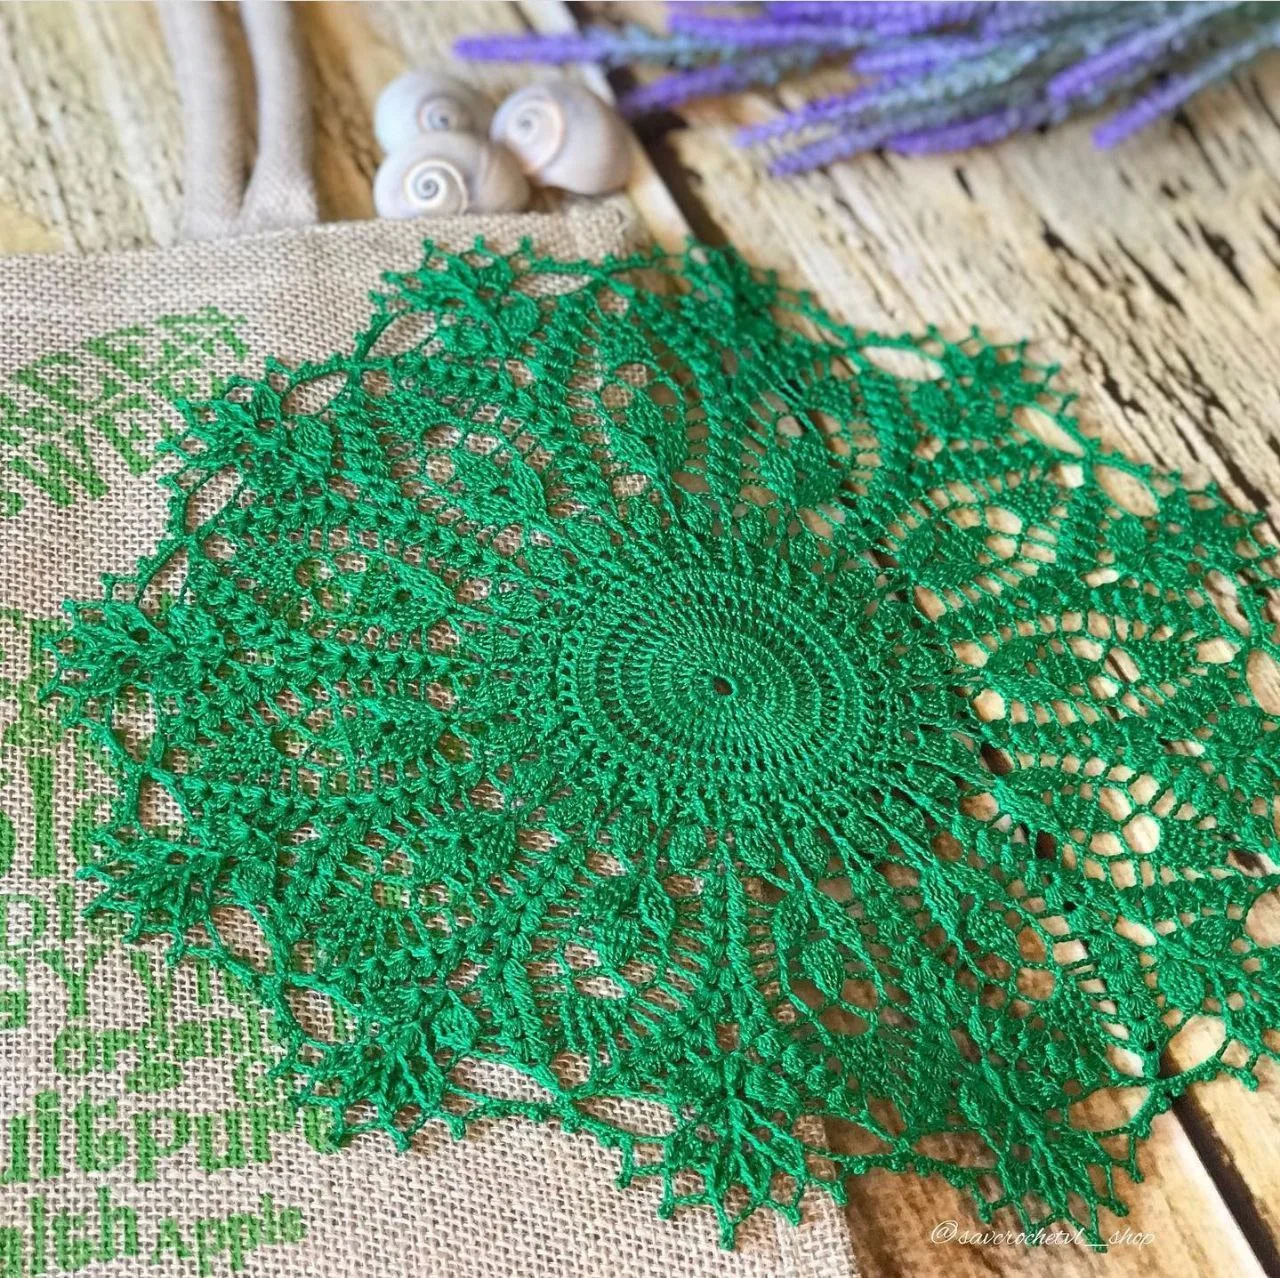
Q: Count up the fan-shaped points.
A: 12